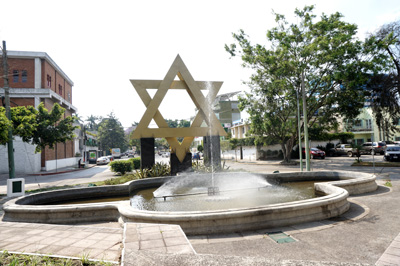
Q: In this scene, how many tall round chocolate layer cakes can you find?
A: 0